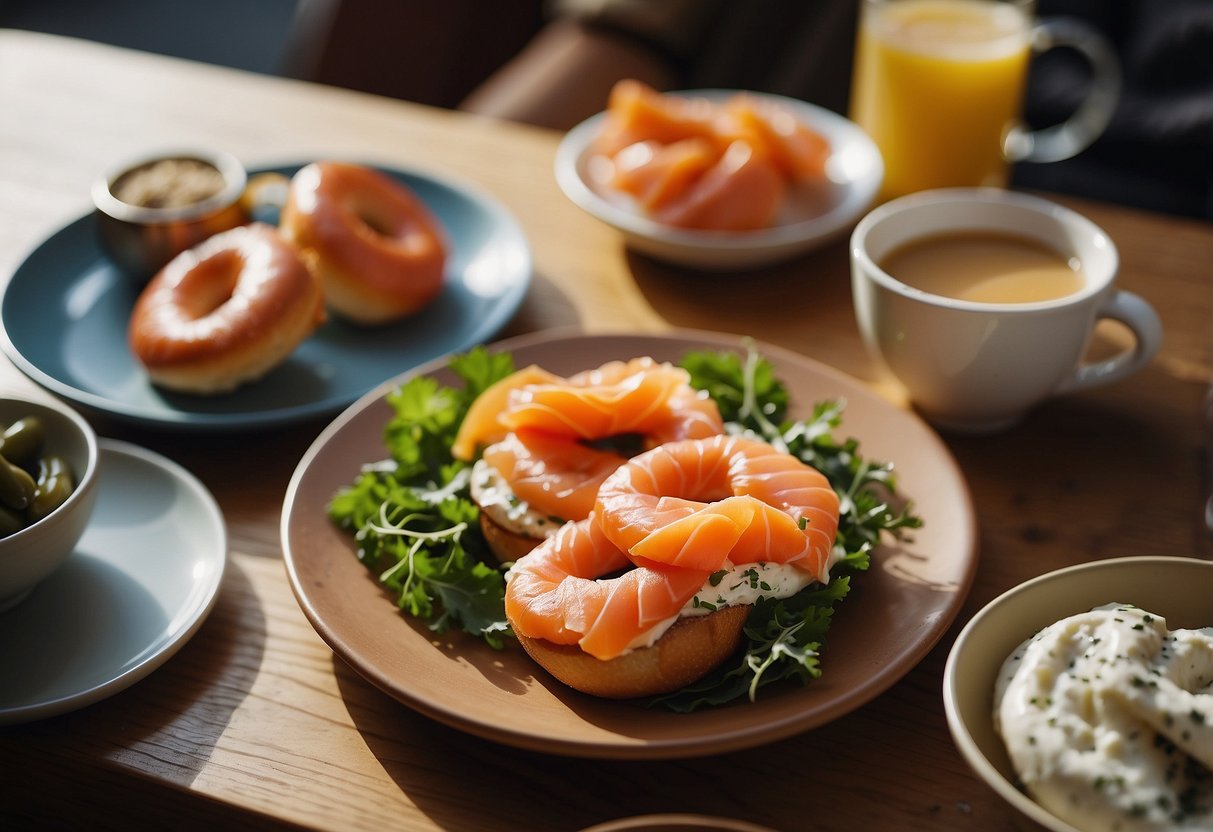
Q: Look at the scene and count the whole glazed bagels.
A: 2